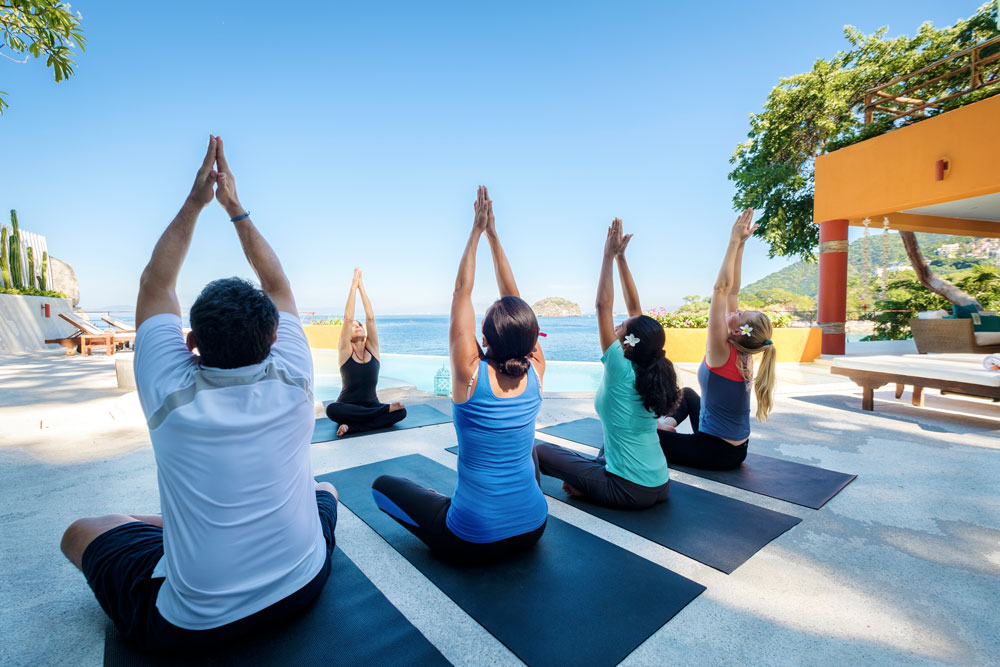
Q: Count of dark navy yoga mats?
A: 5